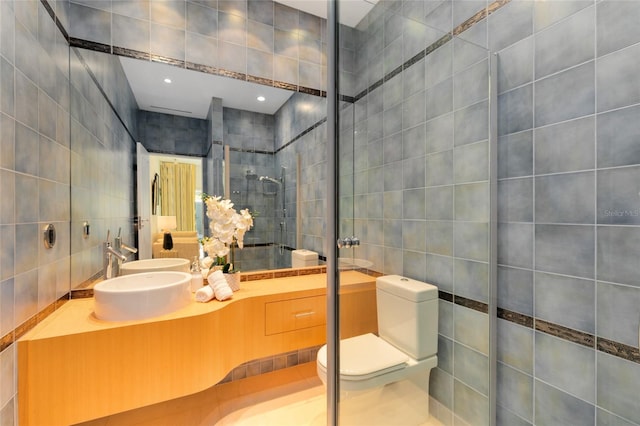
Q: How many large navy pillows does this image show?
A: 0